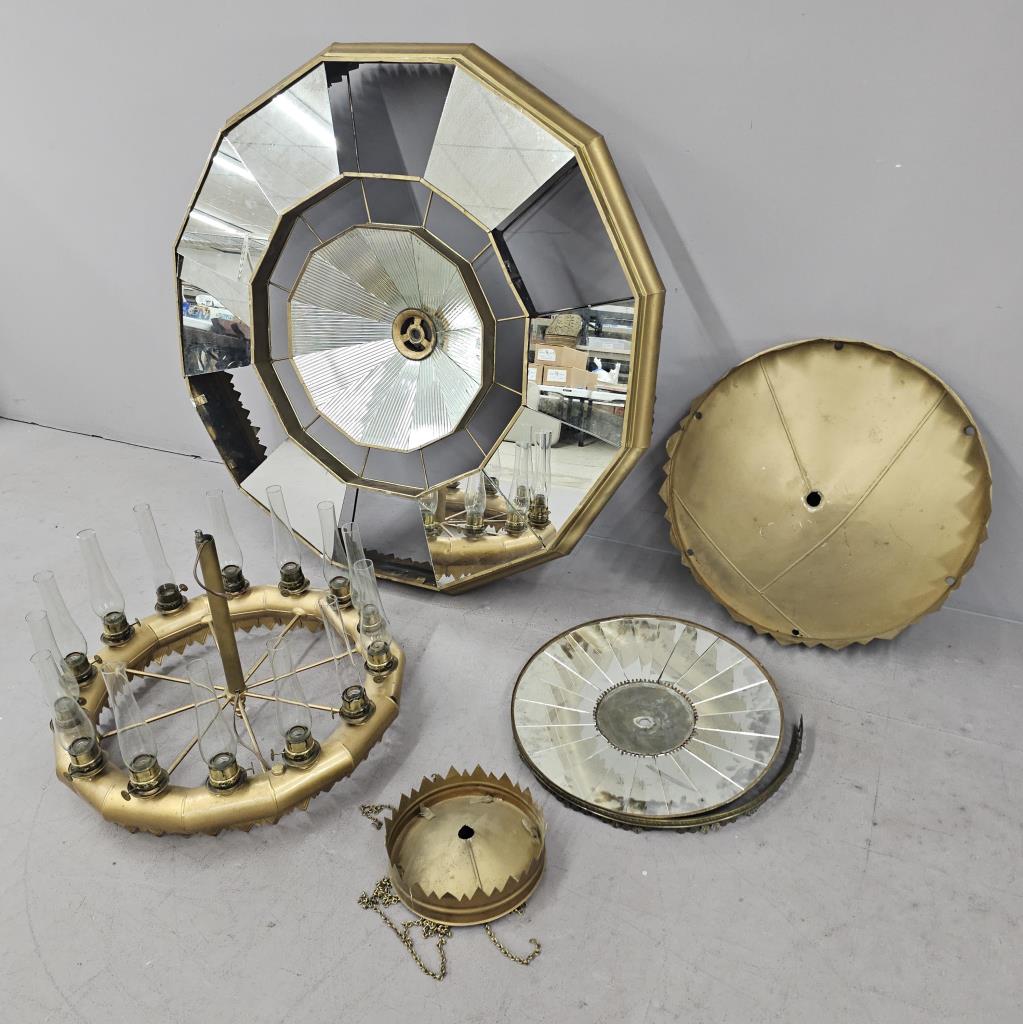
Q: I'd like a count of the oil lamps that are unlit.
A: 14